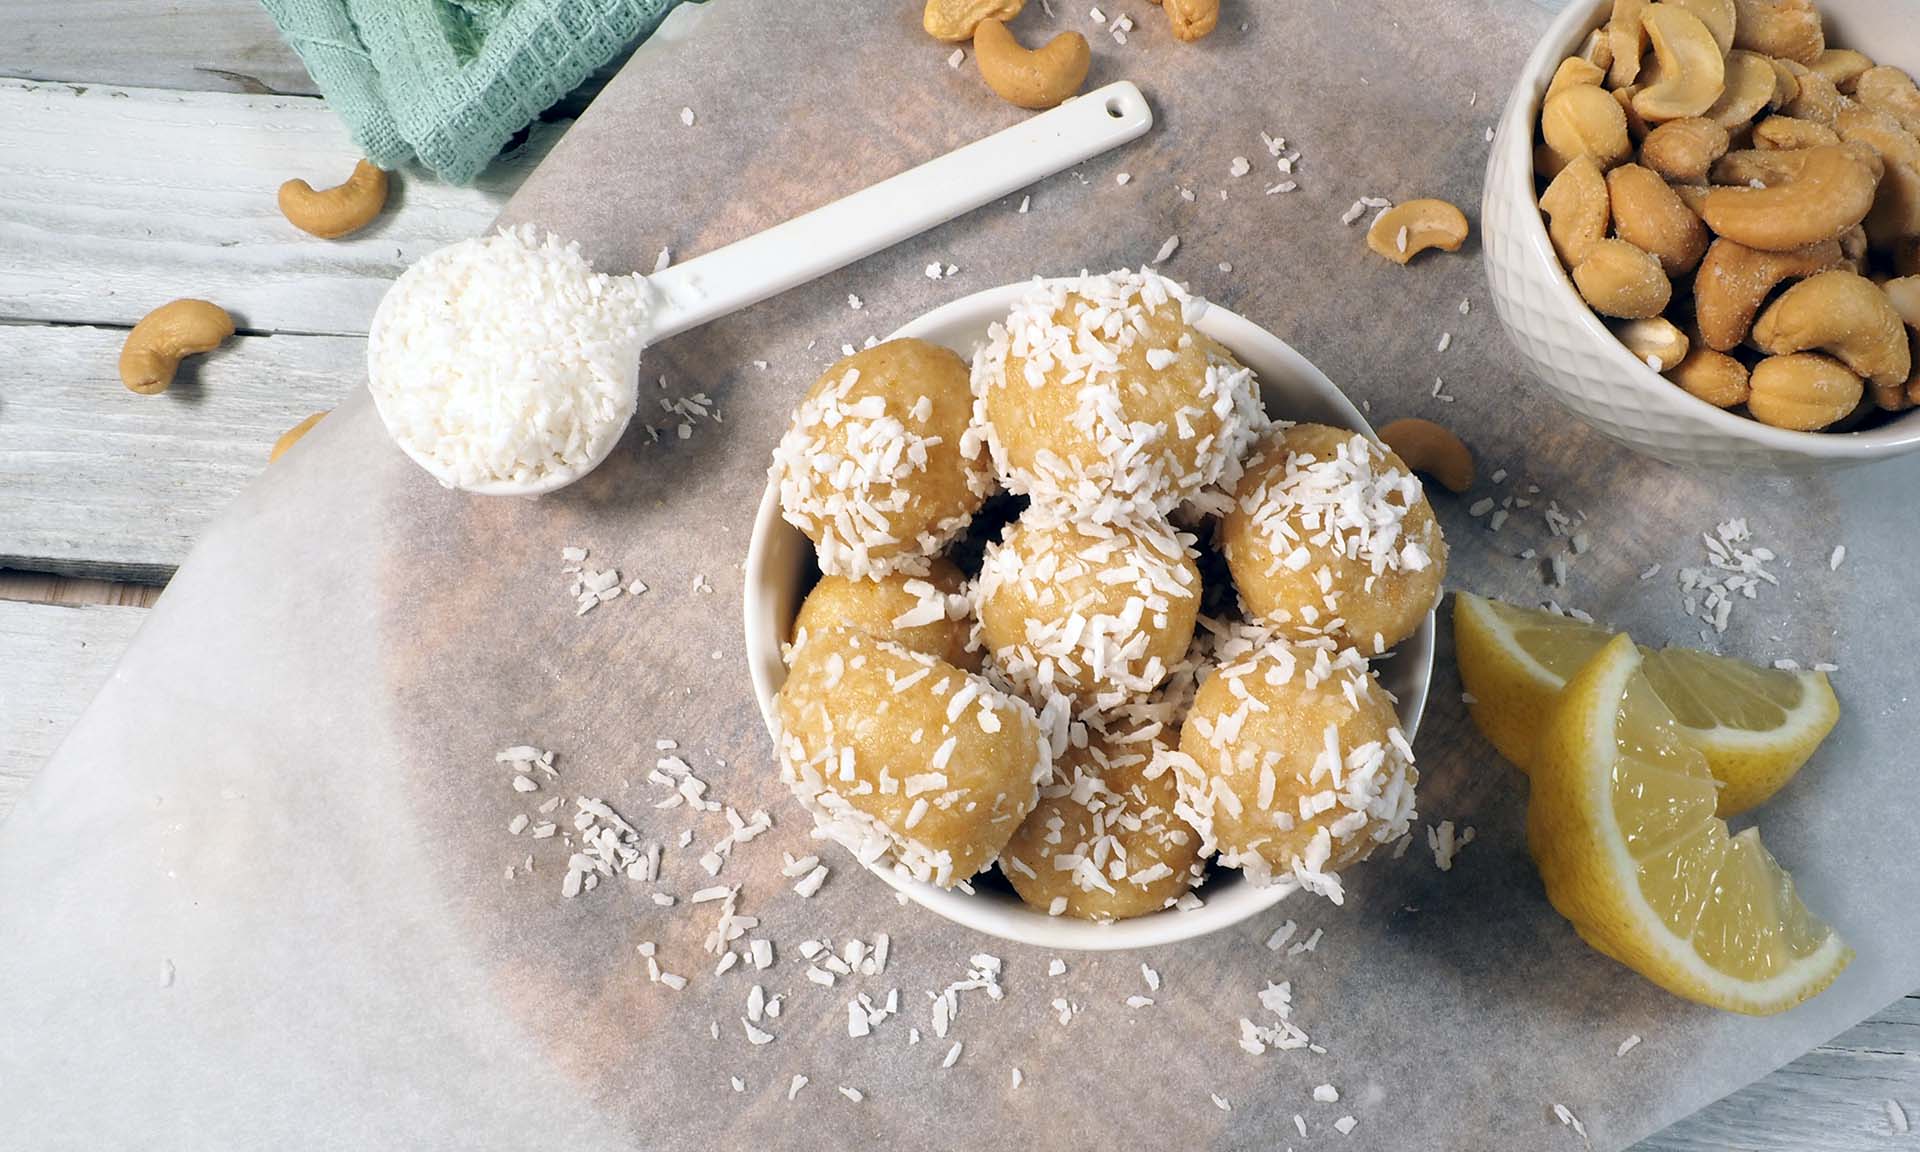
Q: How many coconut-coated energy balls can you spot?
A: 8